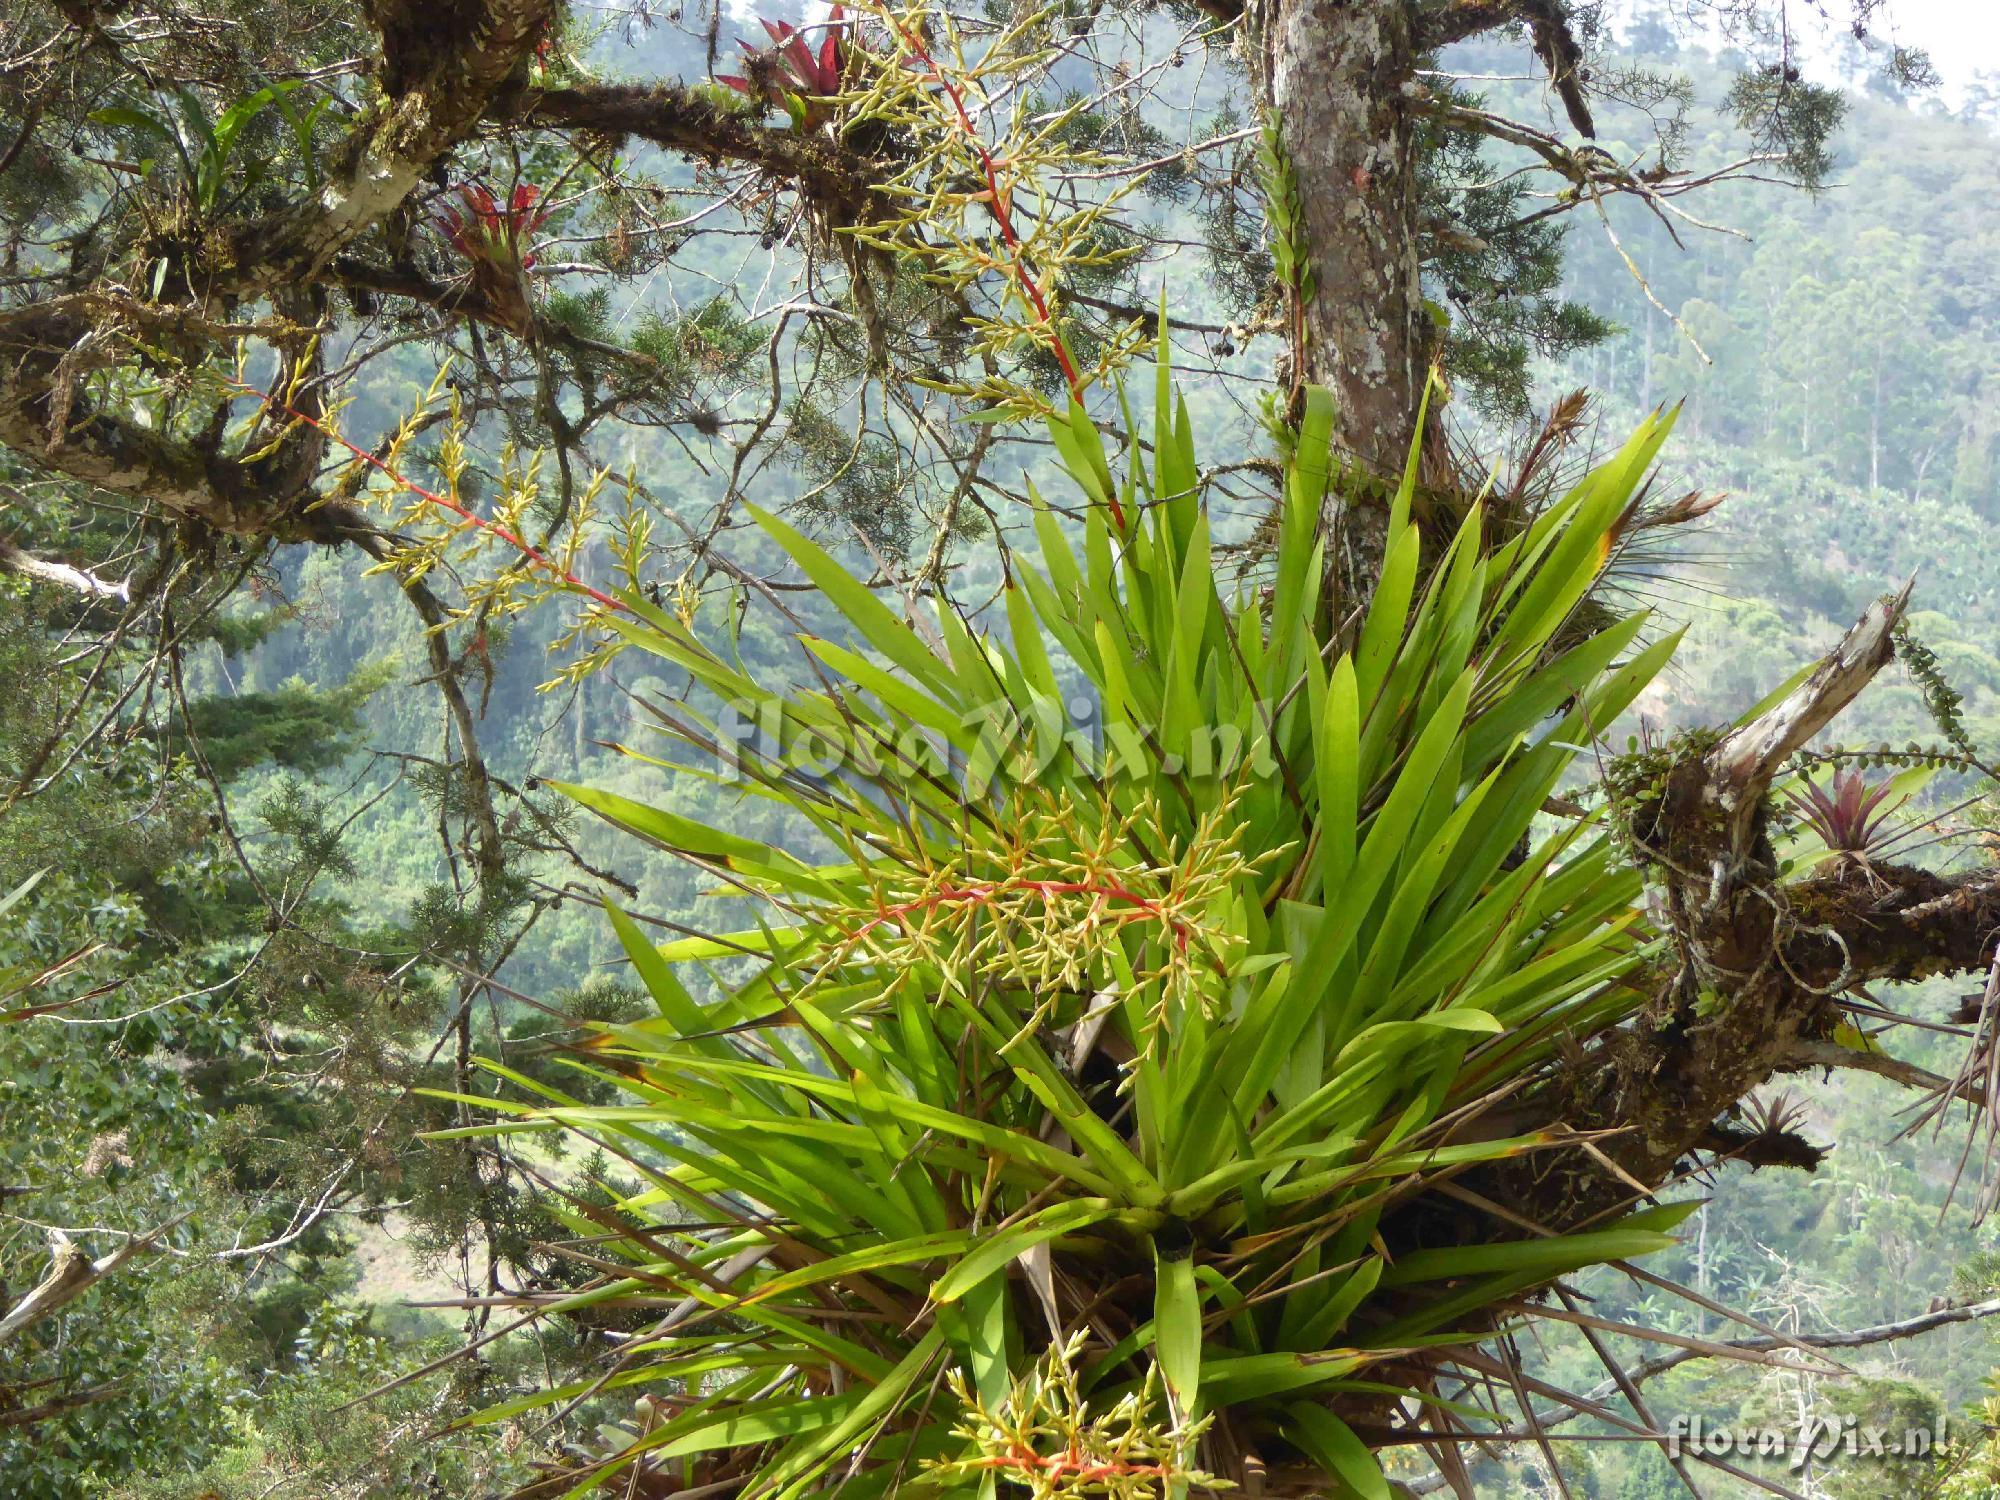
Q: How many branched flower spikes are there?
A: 4